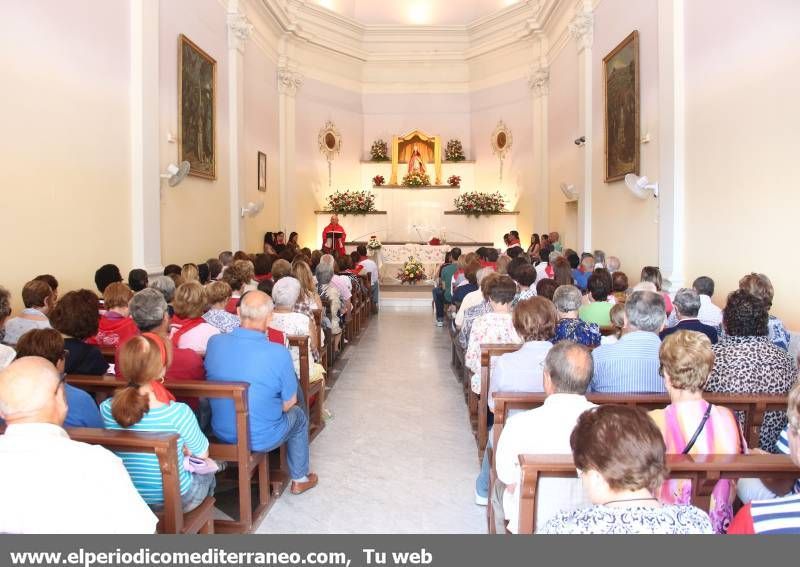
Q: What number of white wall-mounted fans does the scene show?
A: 4